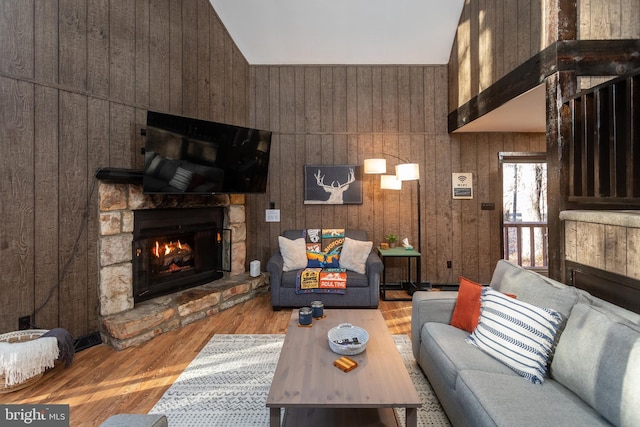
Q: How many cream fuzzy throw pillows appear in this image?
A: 2